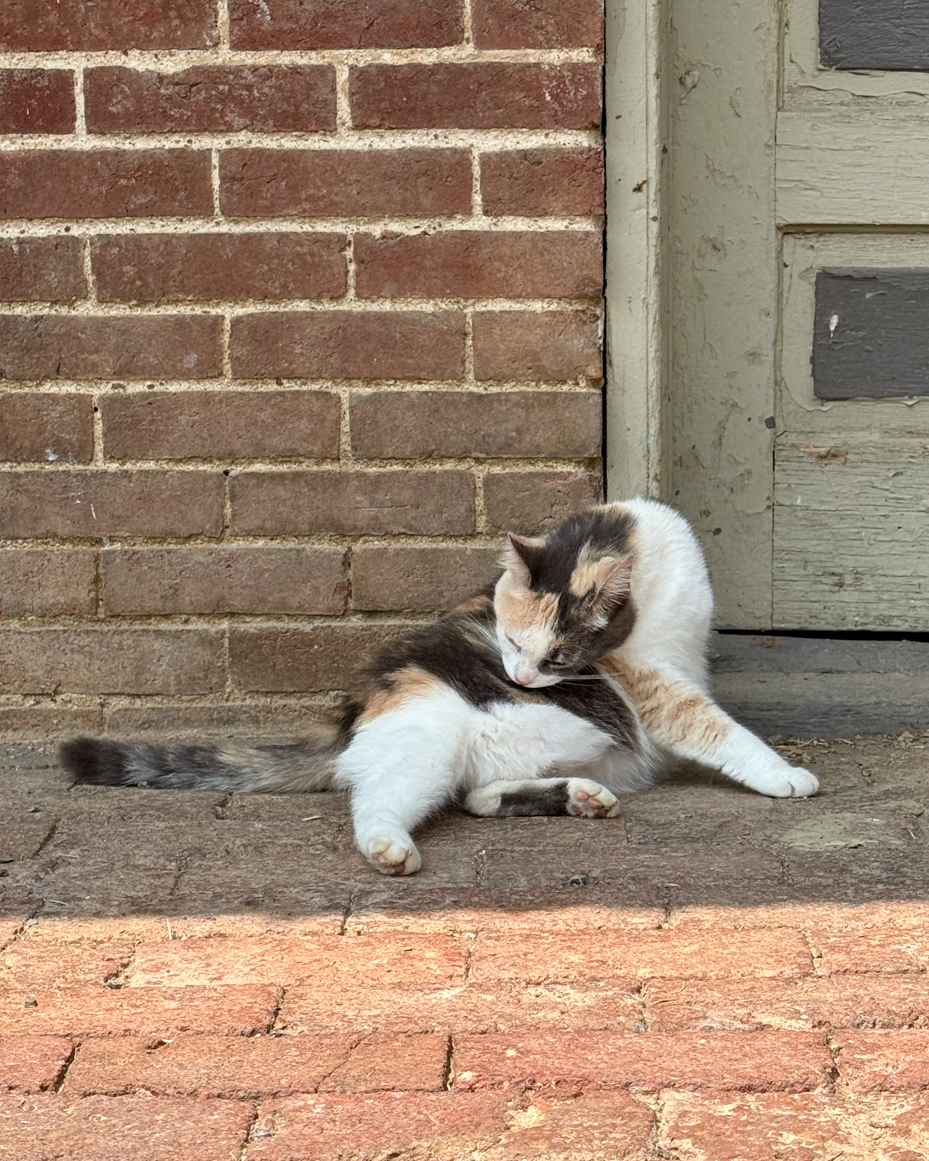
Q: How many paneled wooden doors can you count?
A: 1